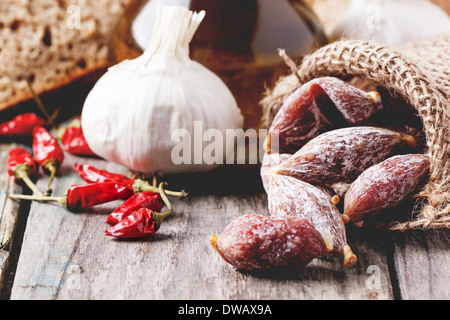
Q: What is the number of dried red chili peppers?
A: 8